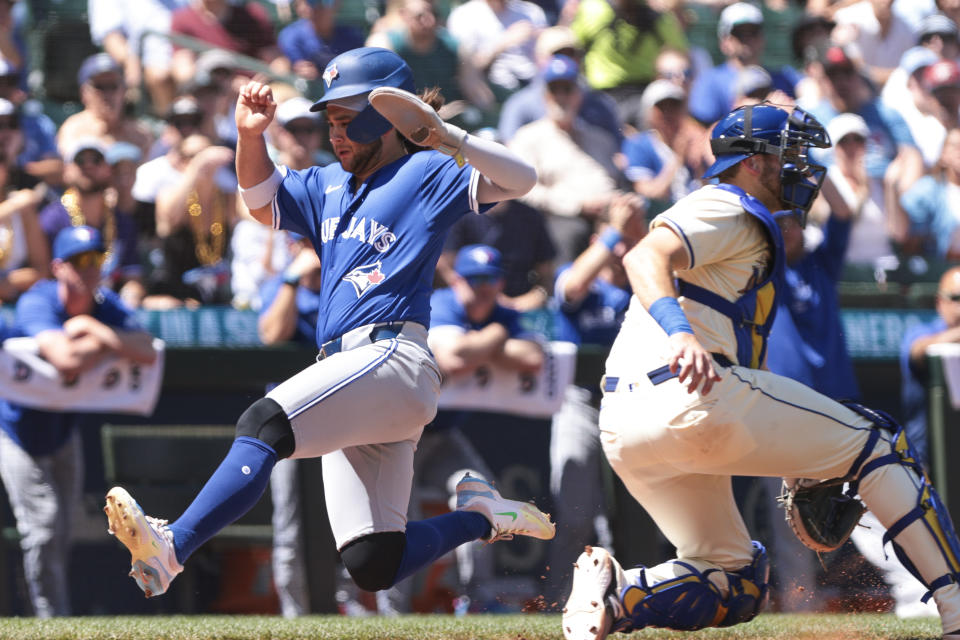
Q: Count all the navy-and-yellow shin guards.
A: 2